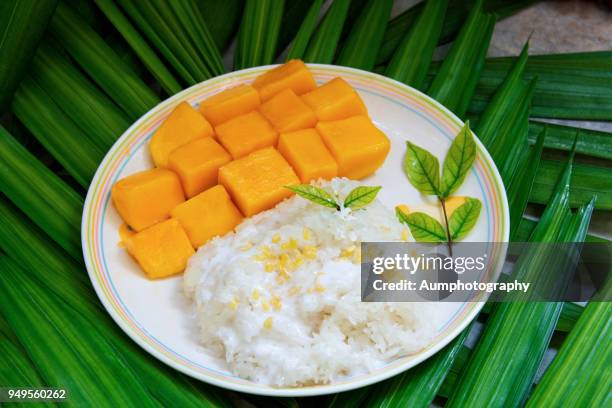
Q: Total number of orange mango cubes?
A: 13